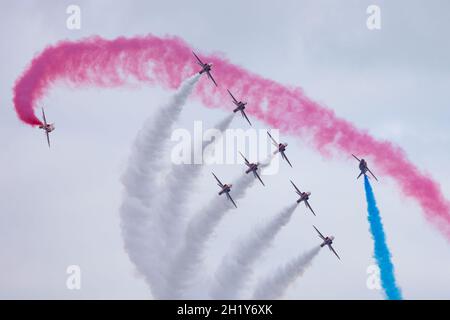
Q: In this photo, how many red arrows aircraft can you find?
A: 9